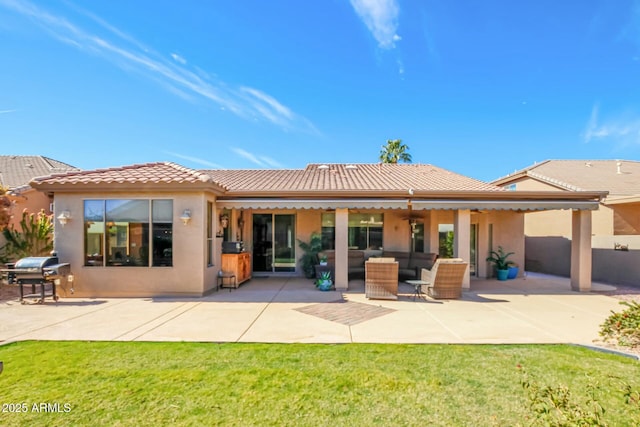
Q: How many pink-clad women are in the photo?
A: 0